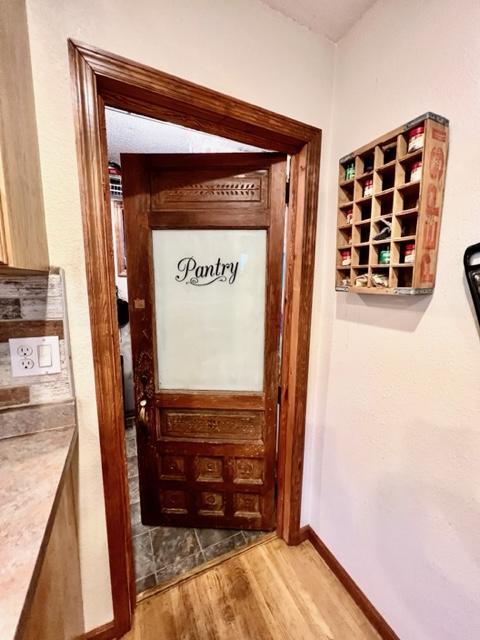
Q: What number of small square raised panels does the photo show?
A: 6